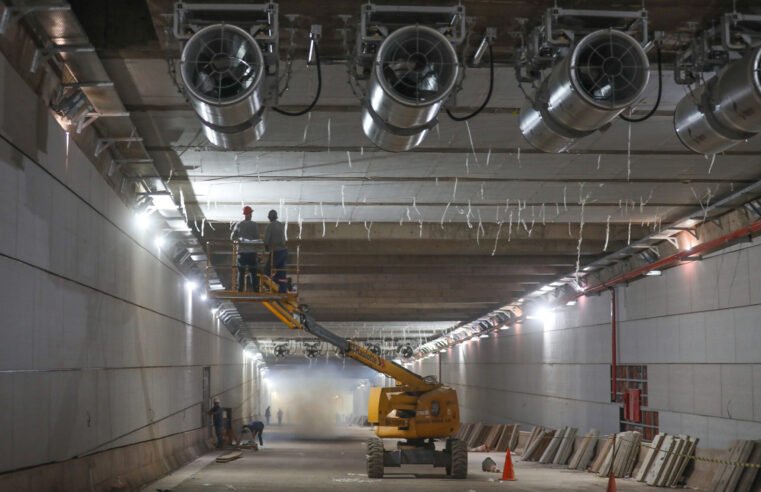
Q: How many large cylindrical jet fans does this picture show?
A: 4